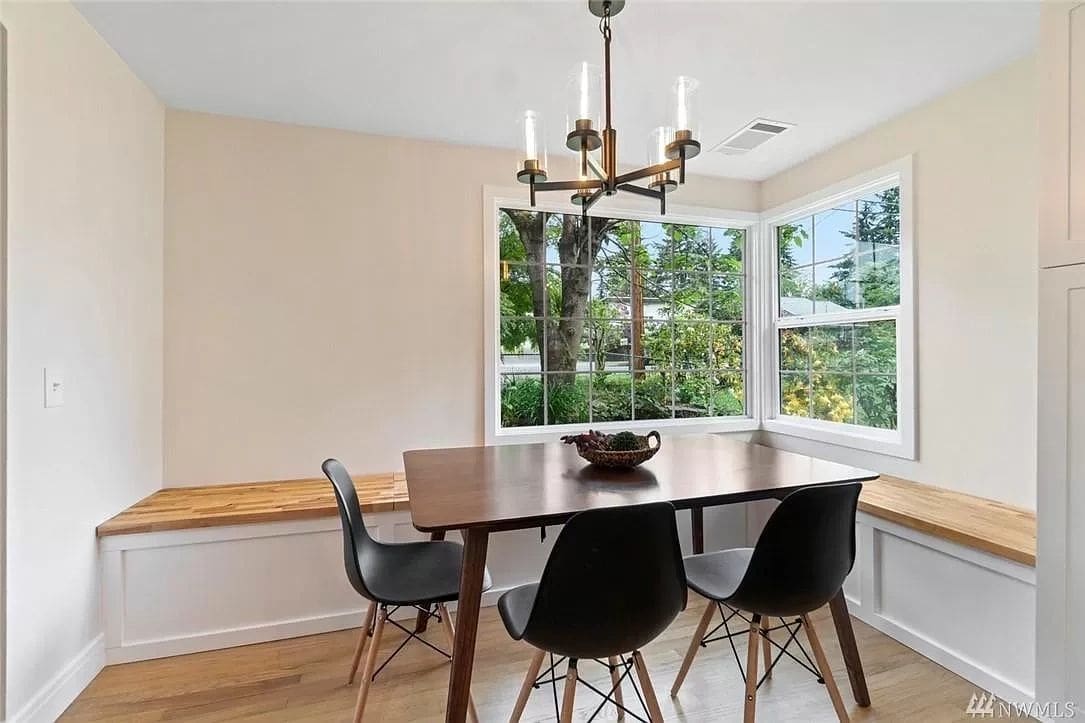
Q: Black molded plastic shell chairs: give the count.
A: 3